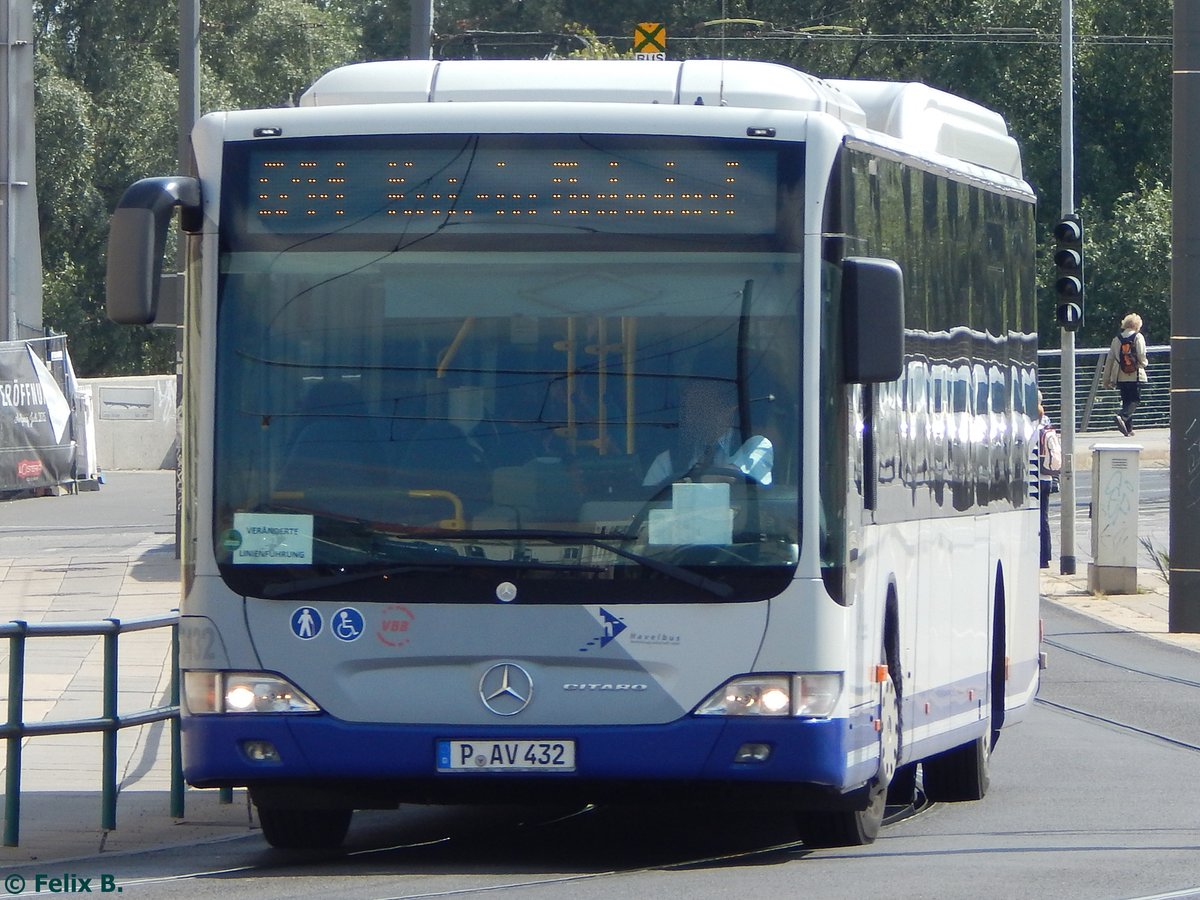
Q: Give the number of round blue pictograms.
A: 2